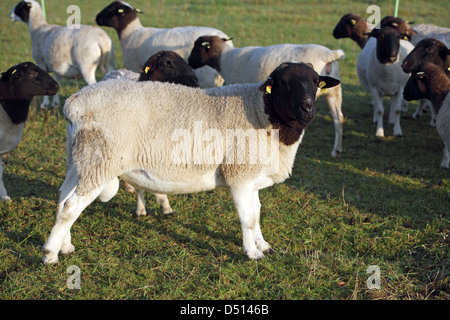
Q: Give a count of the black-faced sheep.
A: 11